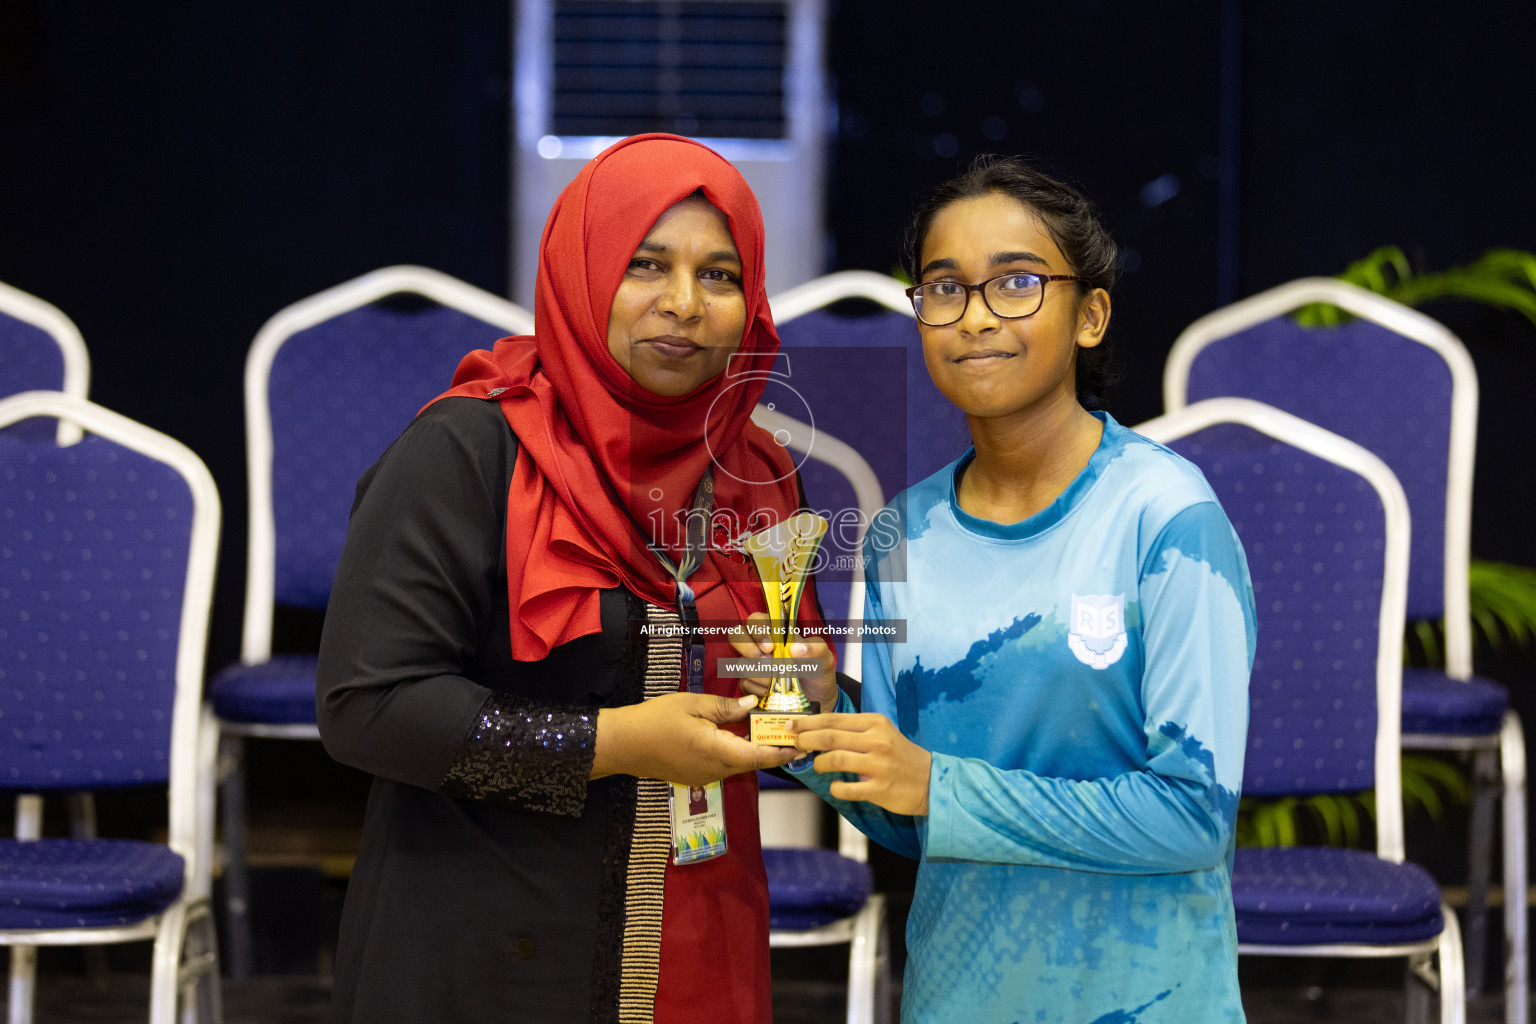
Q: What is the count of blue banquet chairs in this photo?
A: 7